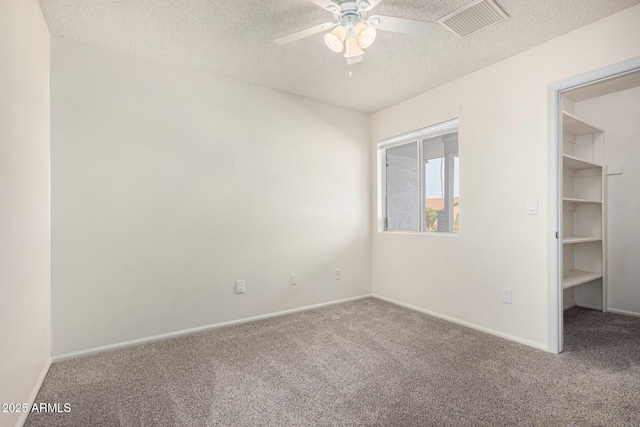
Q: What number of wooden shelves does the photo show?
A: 5